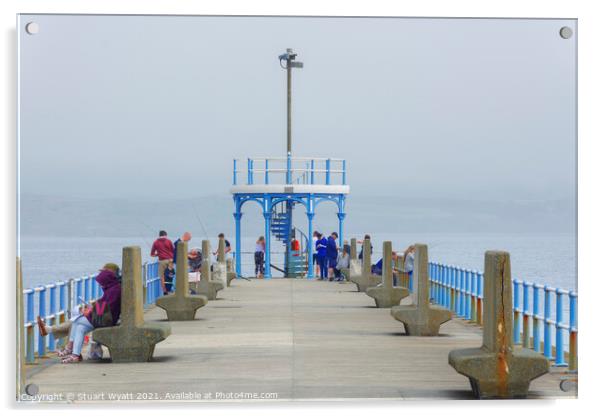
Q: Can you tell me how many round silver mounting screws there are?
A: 4